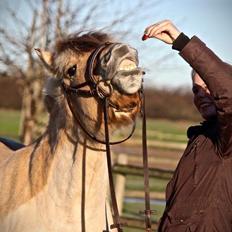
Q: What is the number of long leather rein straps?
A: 2